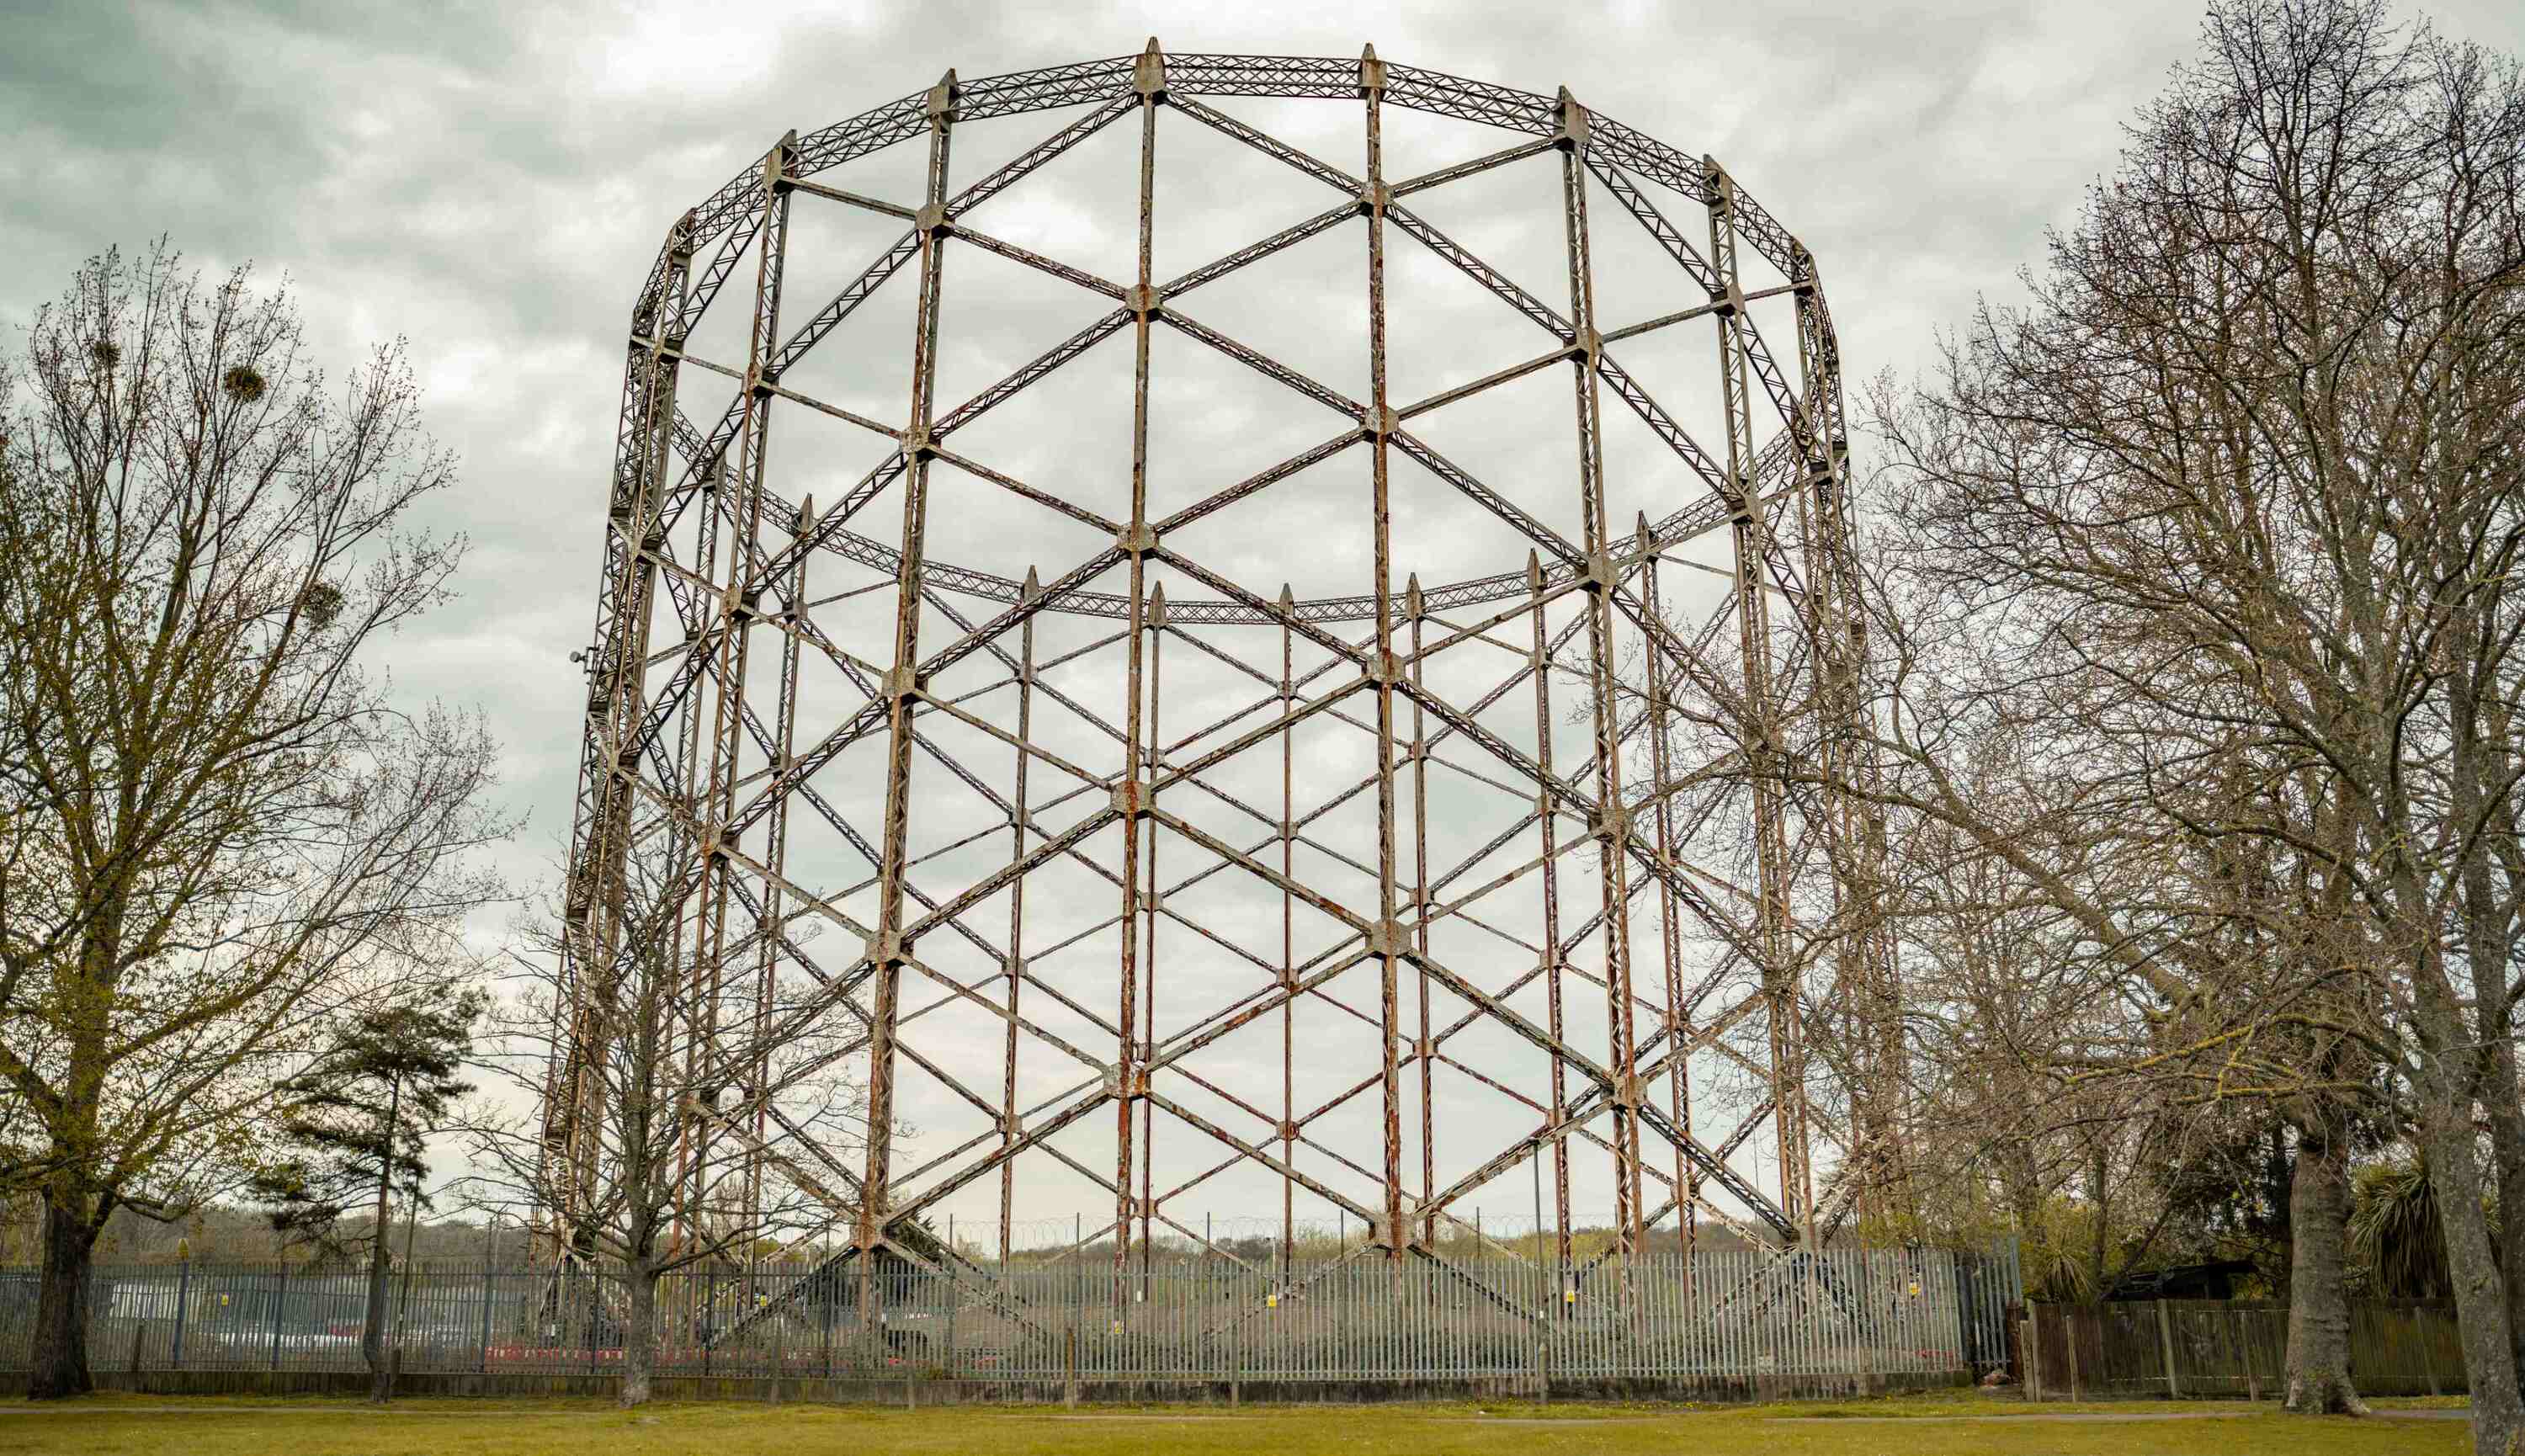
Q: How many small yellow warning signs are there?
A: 6